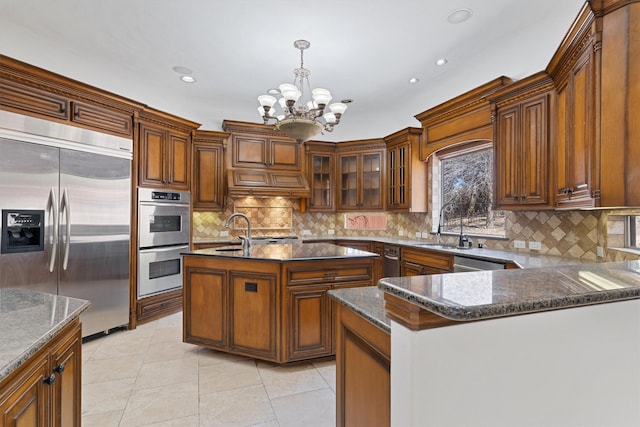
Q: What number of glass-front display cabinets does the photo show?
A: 3